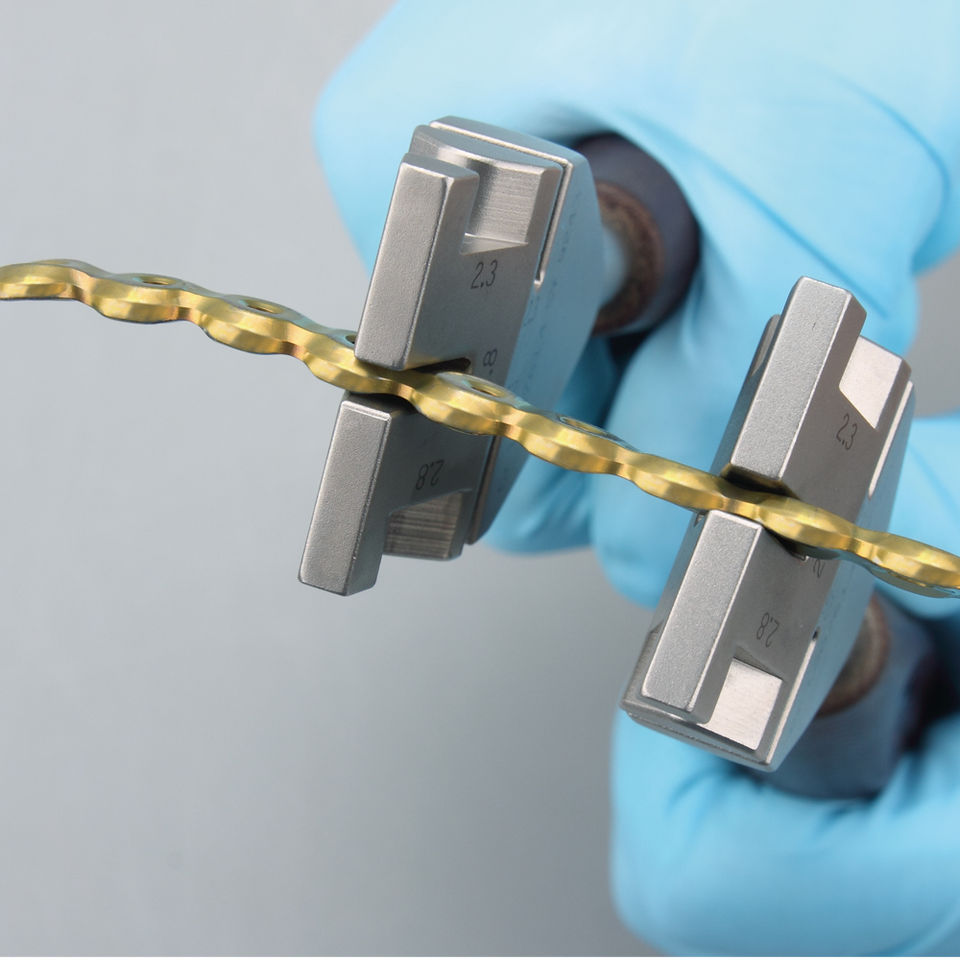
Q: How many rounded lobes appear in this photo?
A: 9